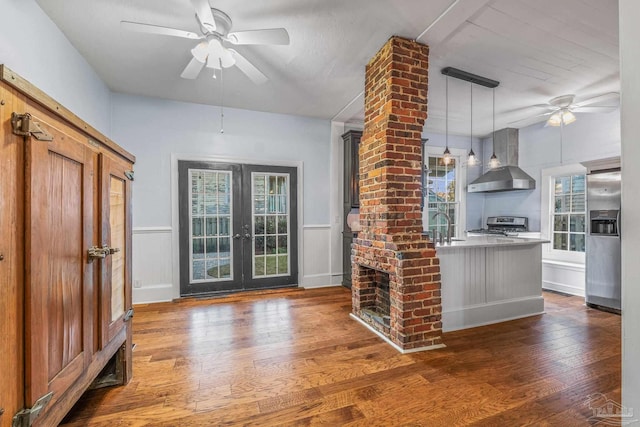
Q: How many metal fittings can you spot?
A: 5